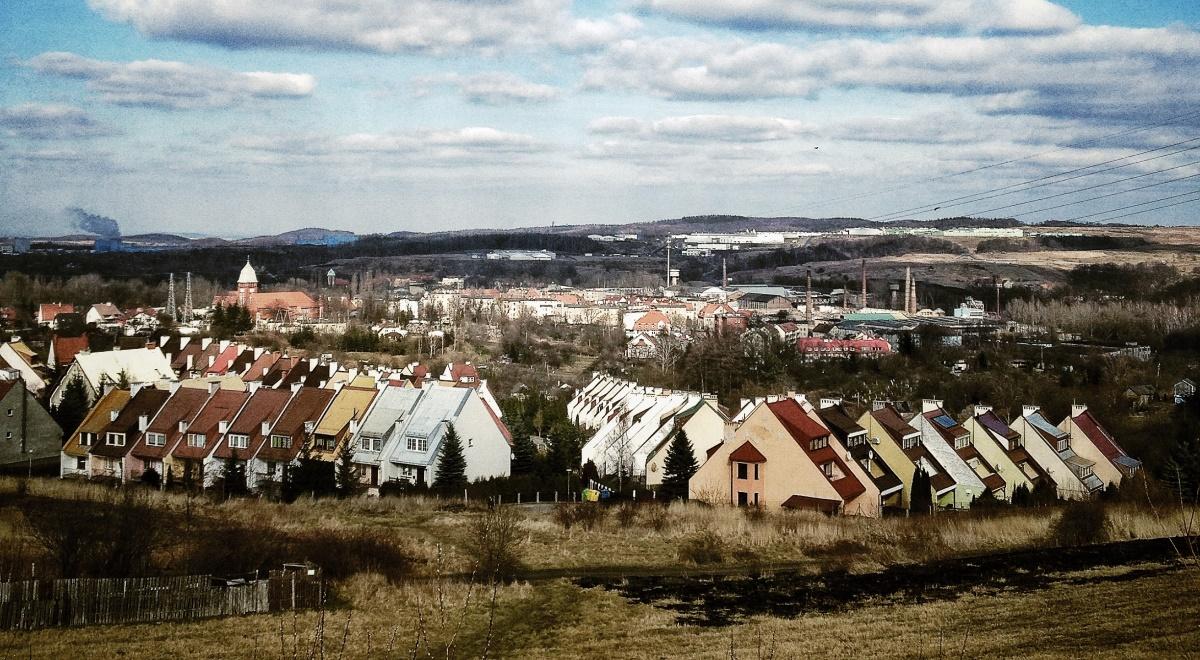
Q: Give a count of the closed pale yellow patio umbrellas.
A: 0